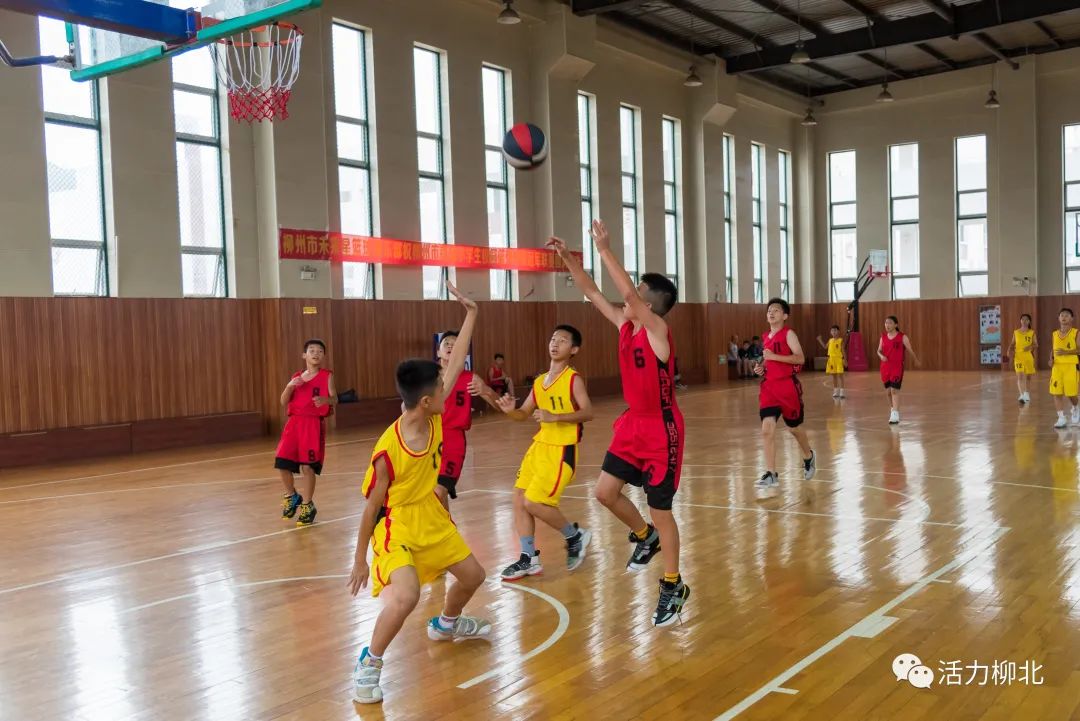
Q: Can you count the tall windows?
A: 15